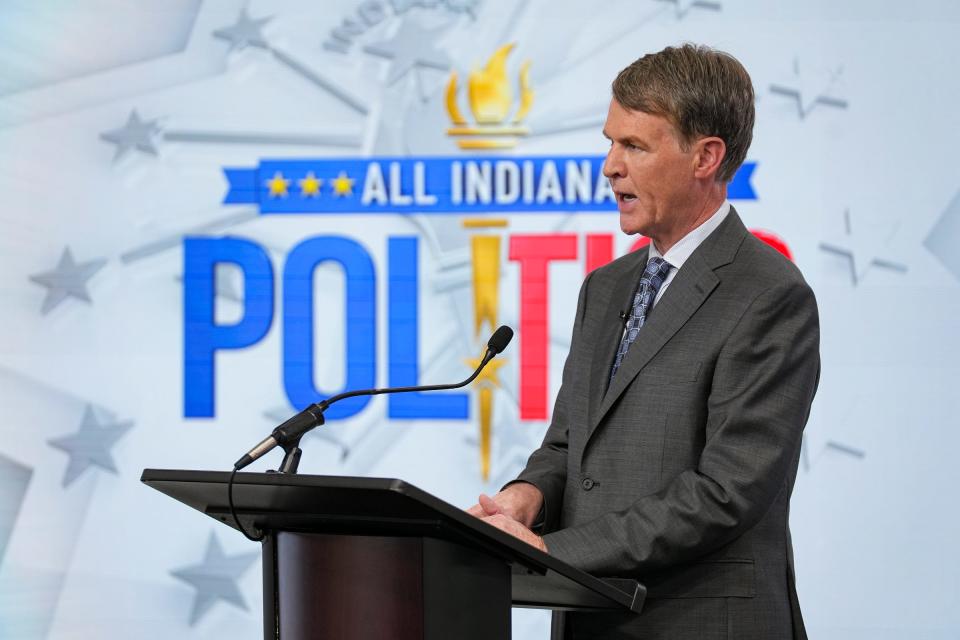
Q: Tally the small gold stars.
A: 3